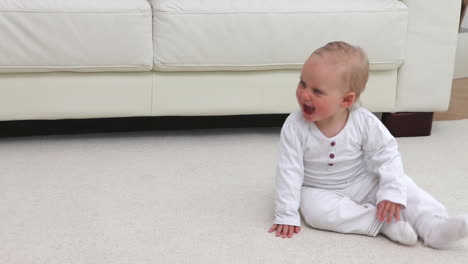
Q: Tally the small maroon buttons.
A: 3